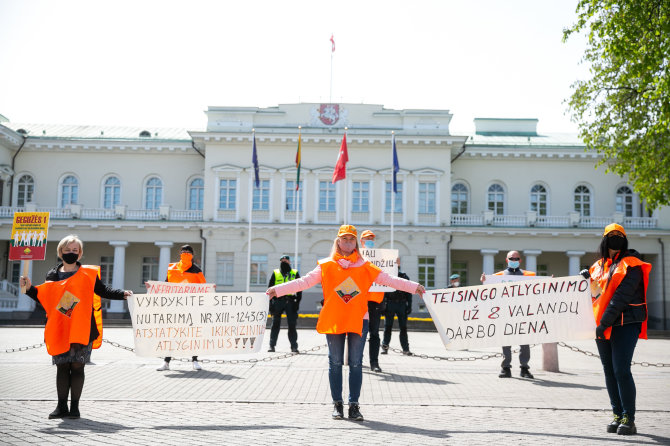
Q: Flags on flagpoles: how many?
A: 5